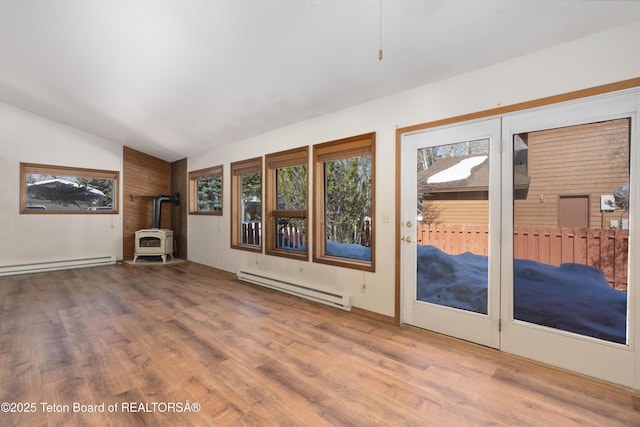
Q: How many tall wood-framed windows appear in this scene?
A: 3